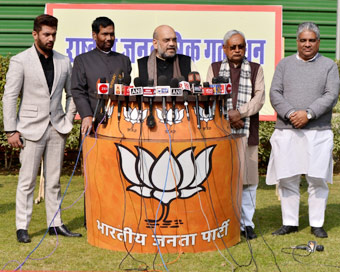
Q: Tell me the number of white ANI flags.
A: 2